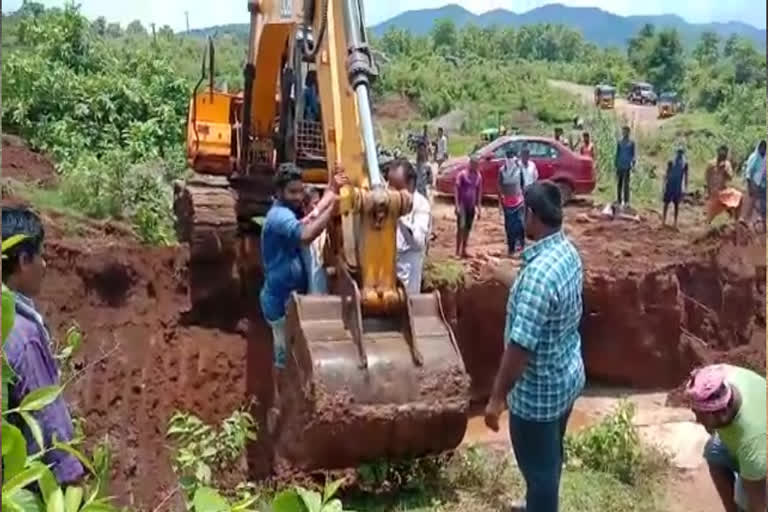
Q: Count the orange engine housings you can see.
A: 1